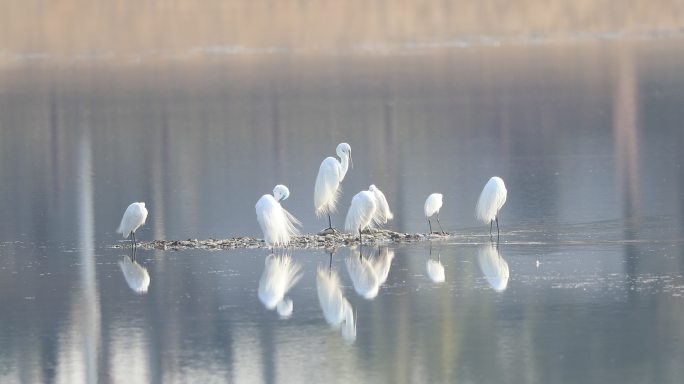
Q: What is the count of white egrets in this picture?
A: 7